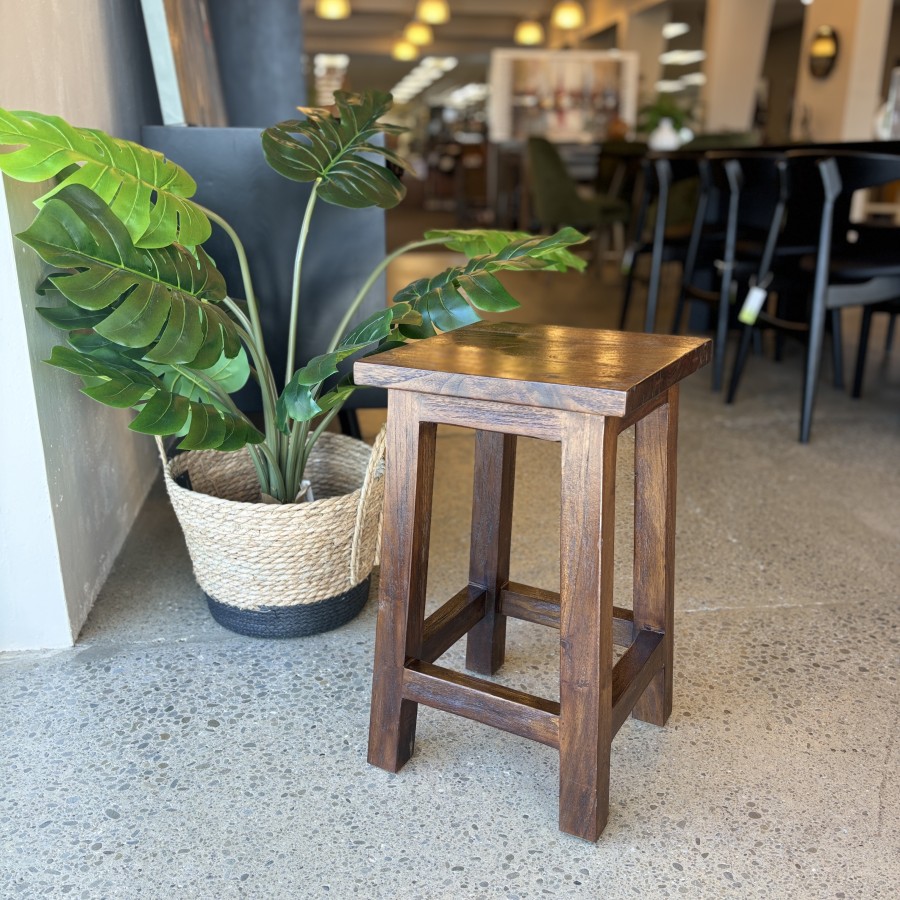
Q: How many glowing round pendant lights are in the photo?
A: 6